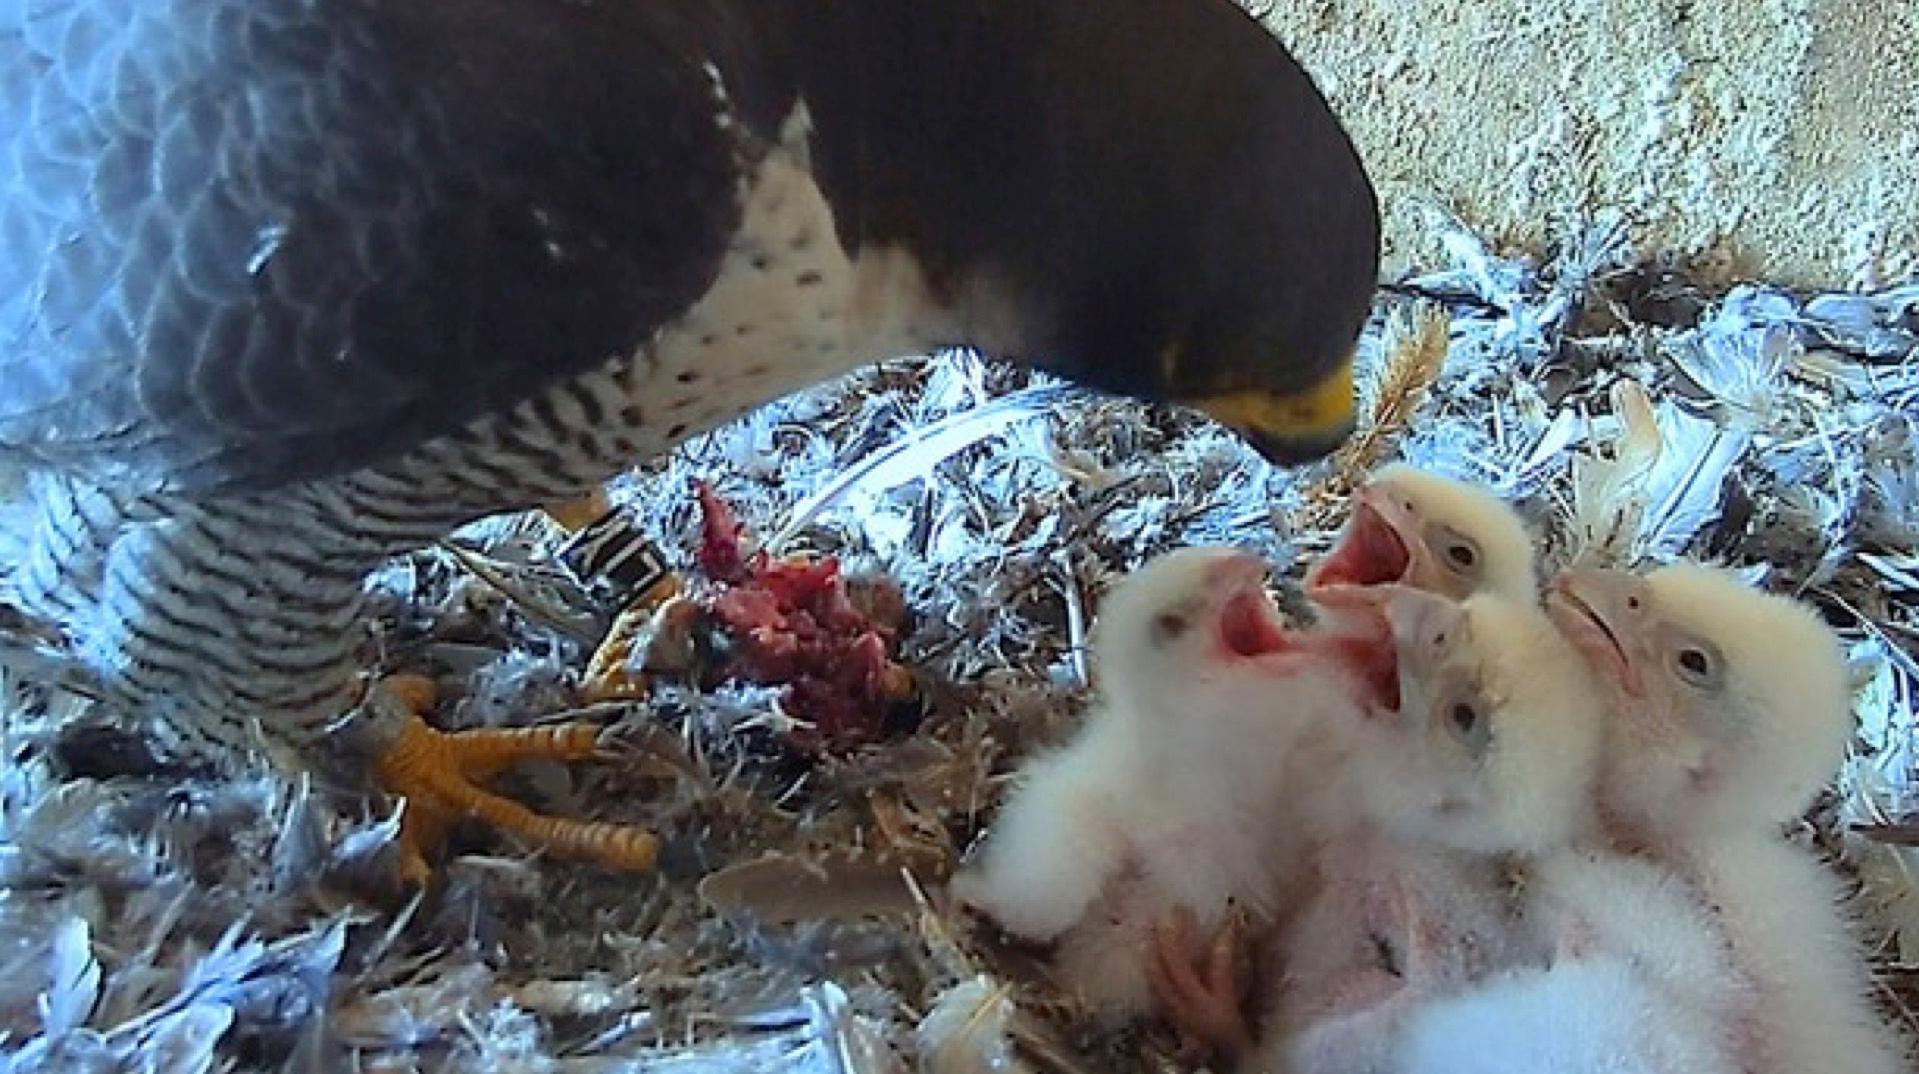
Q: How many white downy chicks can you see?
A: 4